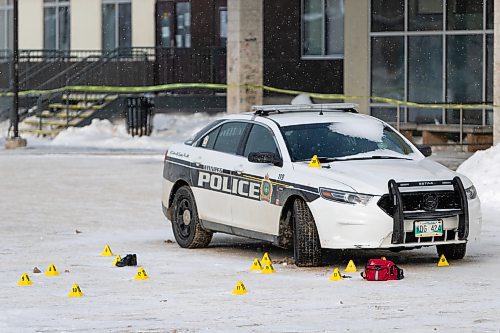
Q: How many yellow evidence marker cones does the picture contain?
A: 14